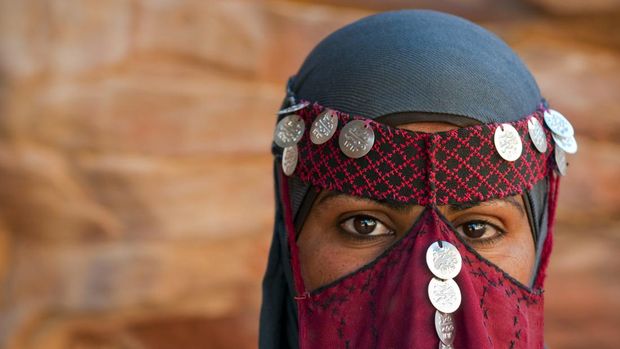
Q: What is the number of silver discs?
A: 14